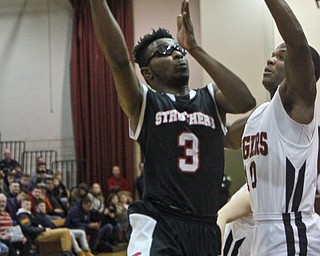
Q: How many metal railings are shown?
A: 3